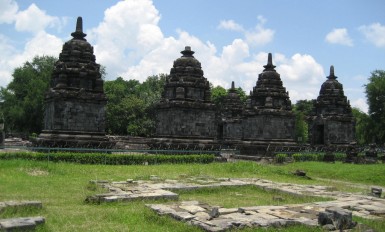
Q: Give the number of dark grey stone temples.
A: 5